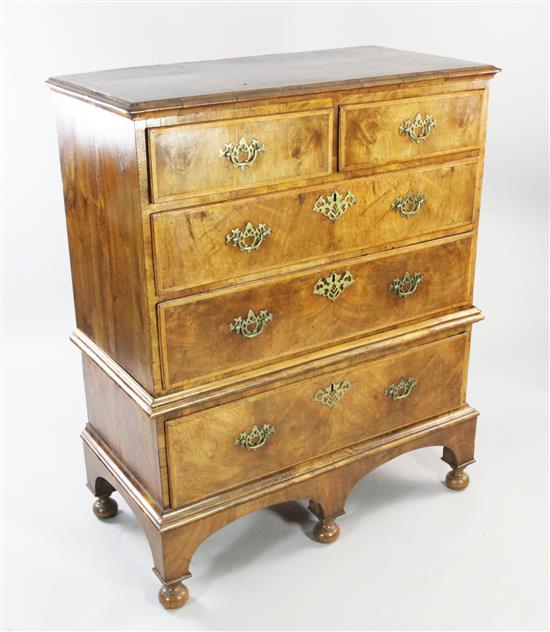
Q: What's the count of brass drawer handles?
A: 8